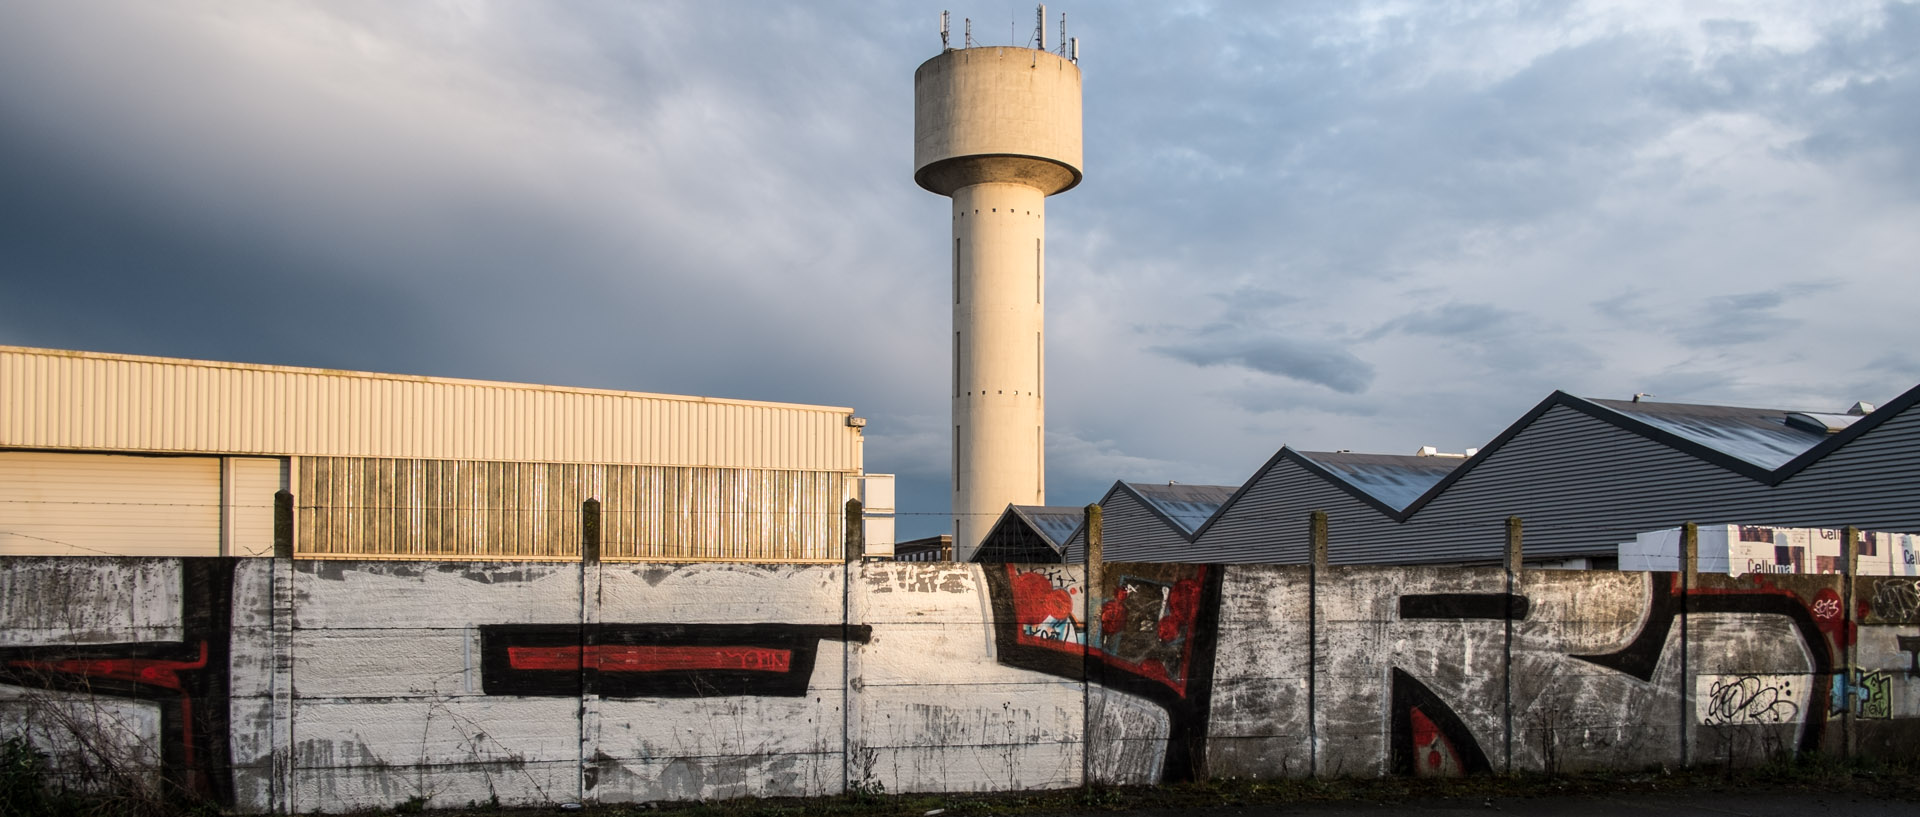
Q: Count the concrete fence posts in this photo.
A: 8